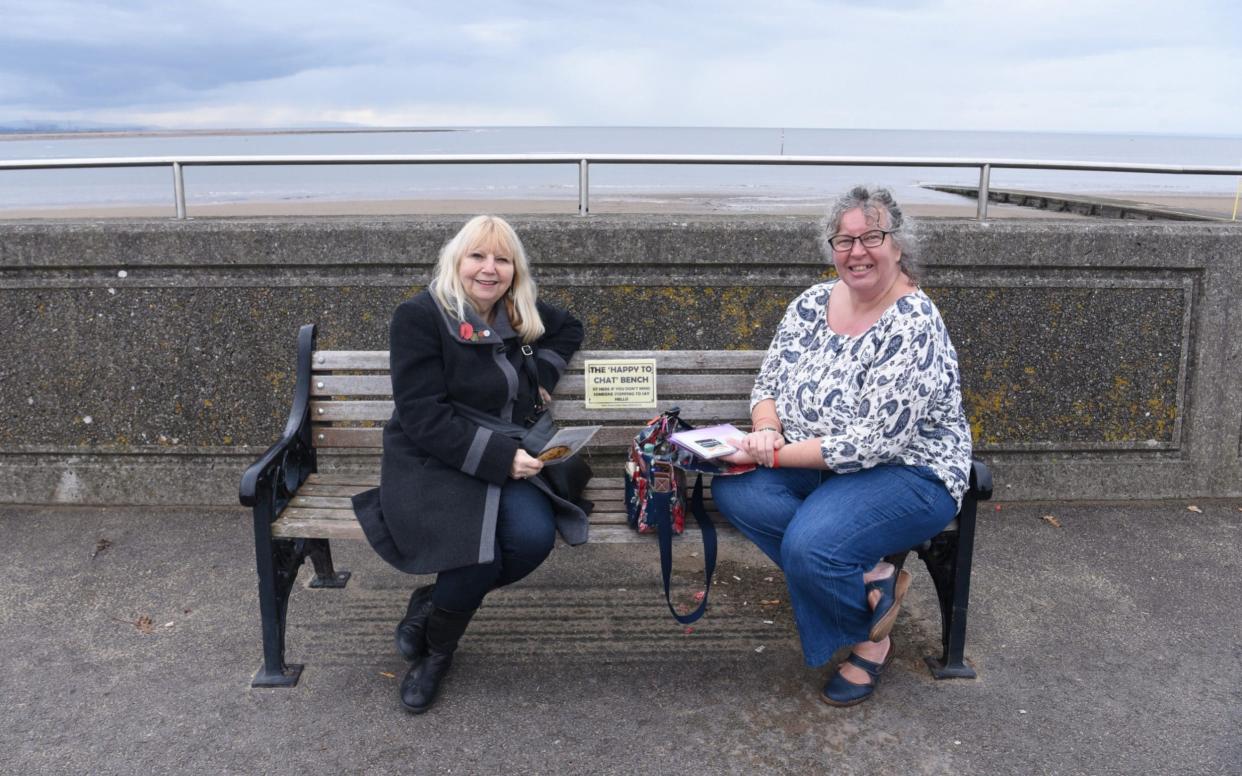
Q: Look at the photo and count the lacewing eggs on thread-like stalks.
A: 0